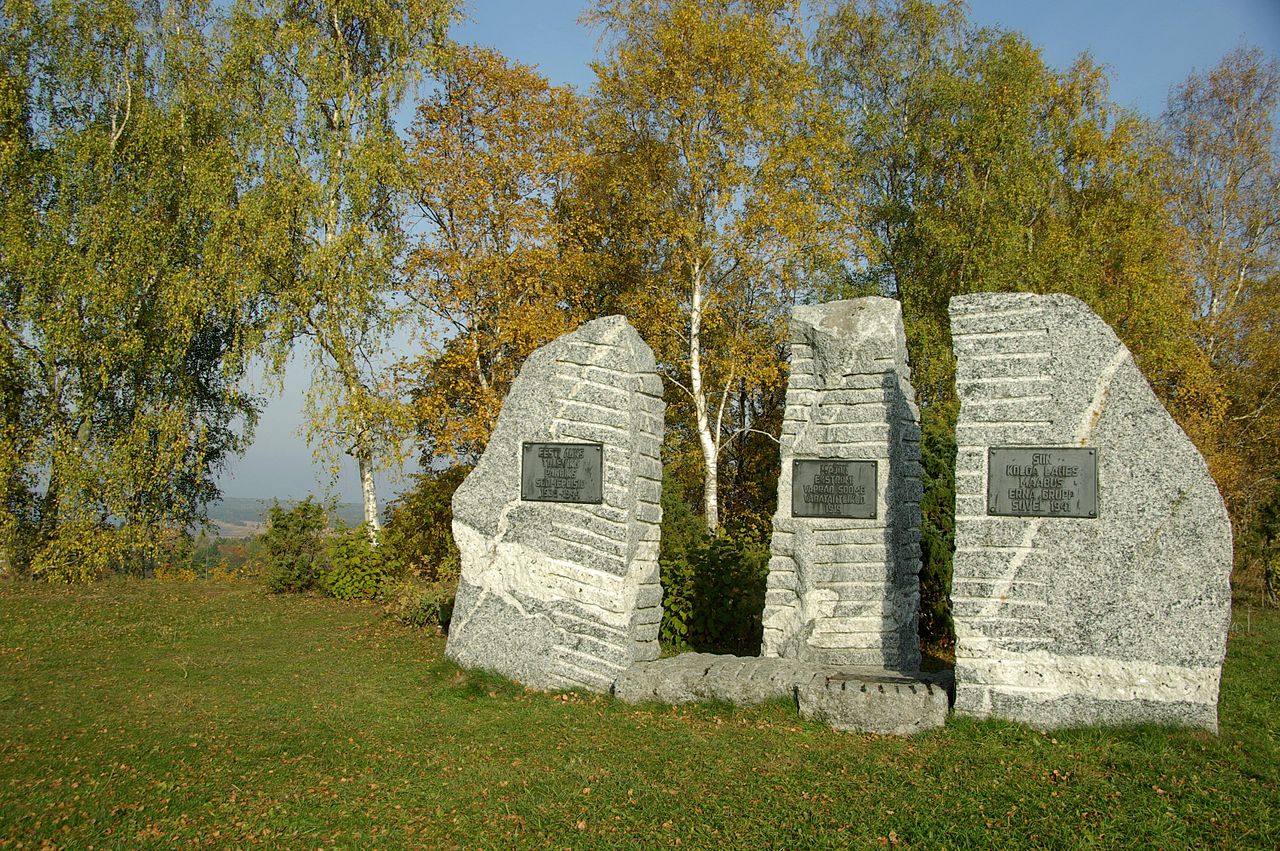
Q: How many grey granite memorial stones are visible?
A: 3